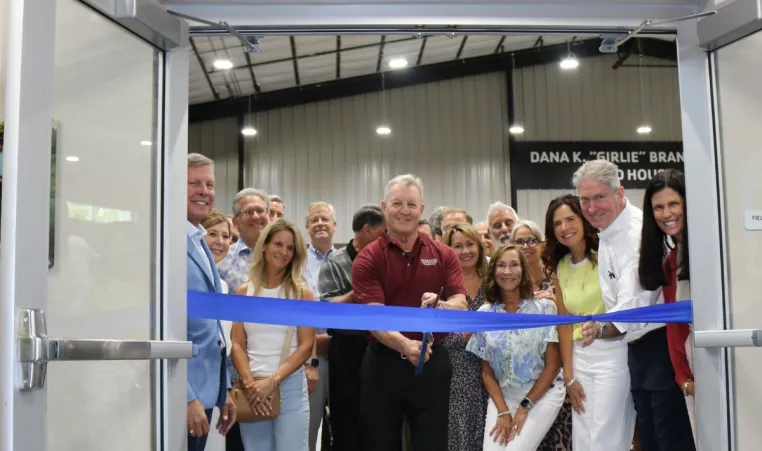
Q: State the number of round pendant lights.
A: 7